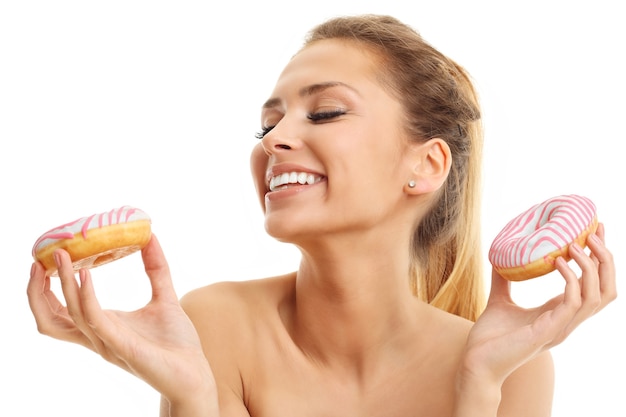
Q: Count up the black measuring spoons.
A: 0